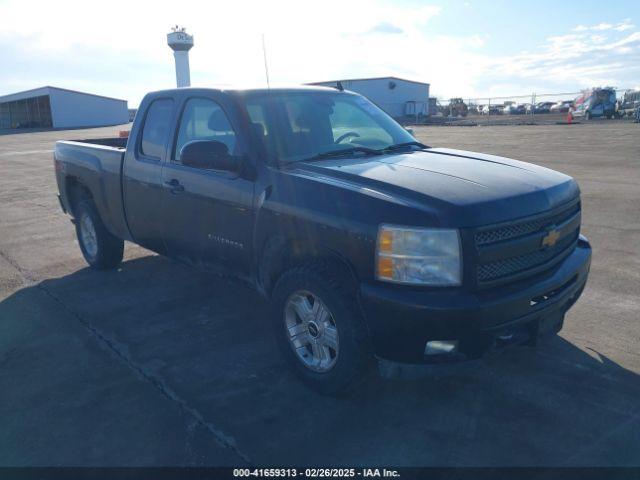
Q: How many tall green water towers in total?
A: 0